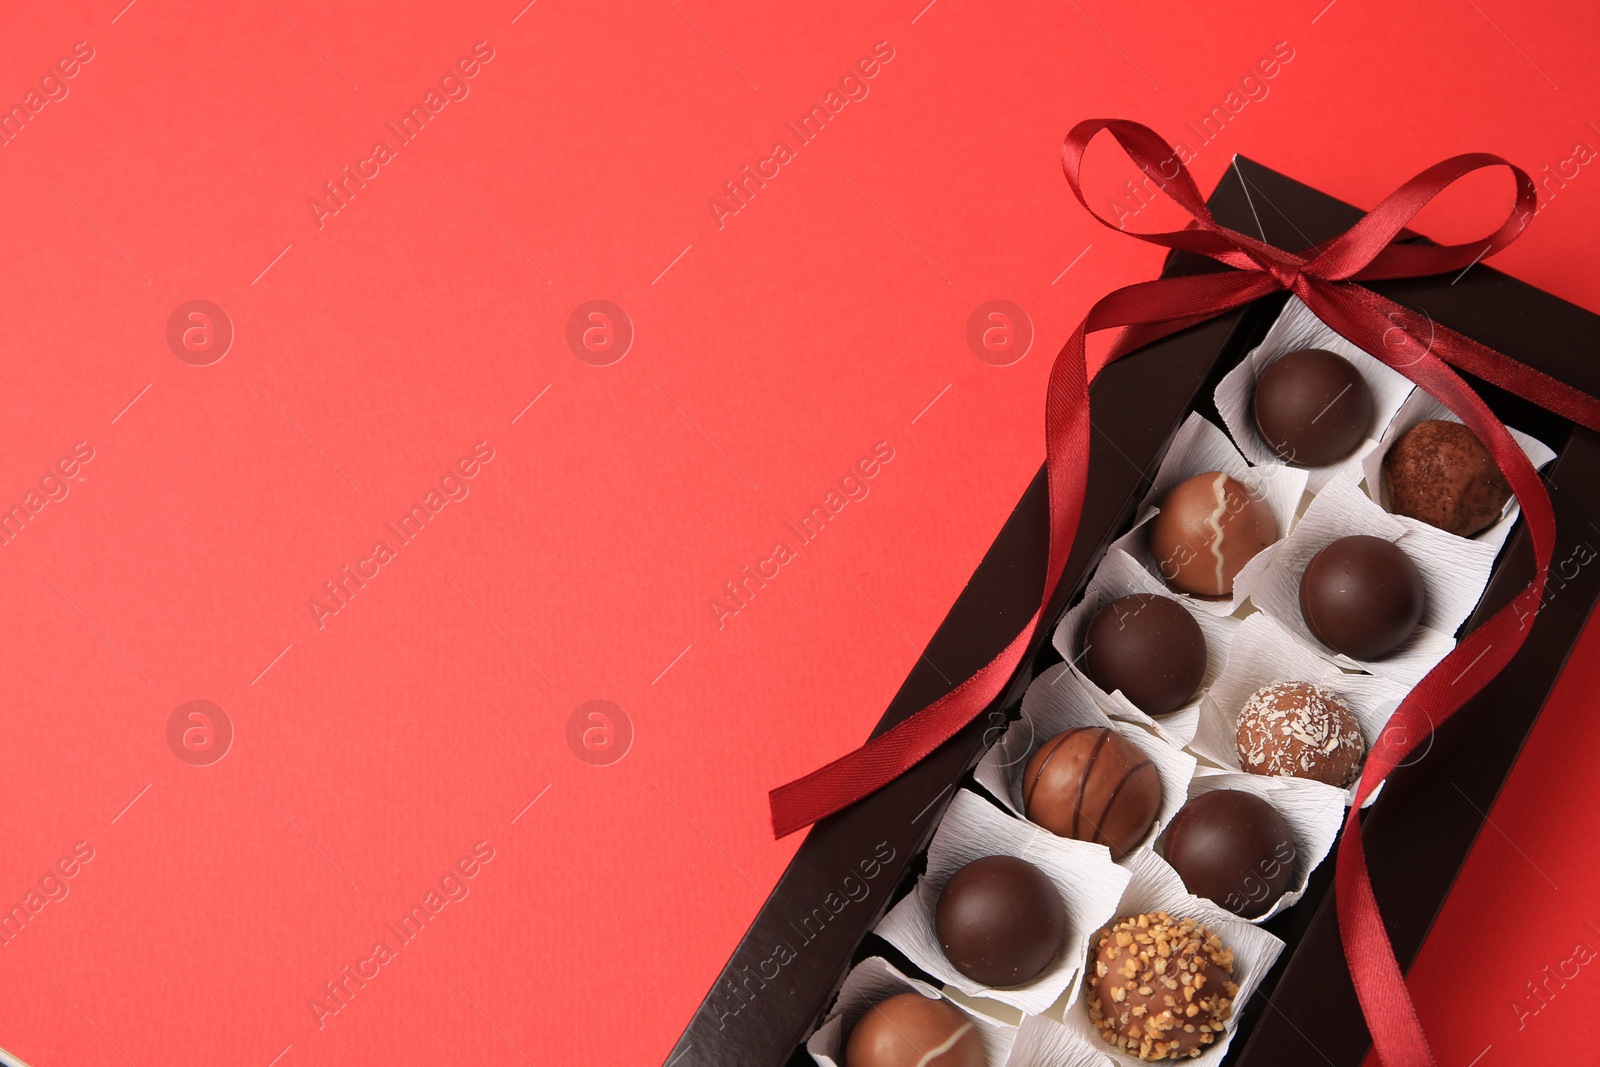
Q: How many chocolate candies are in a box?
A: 11